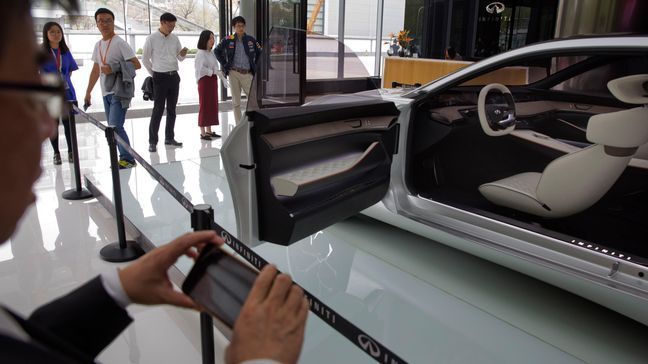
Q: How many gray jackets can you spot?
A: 1